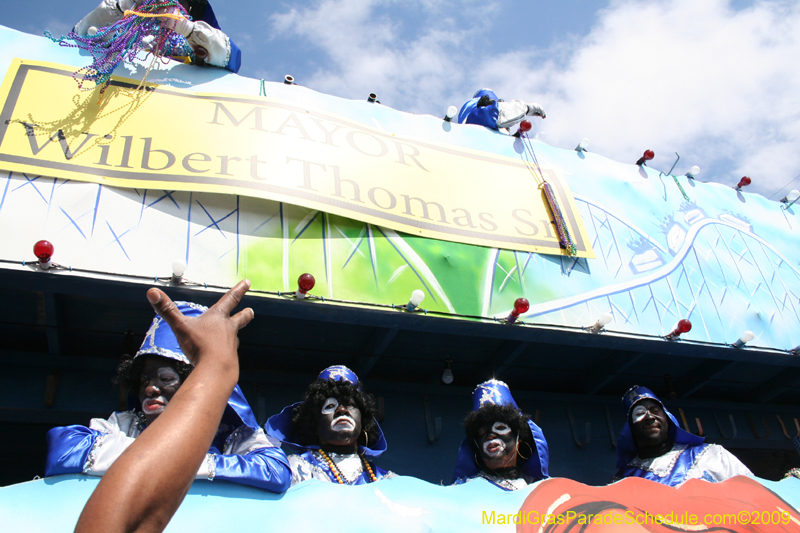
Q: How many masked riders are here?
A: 4